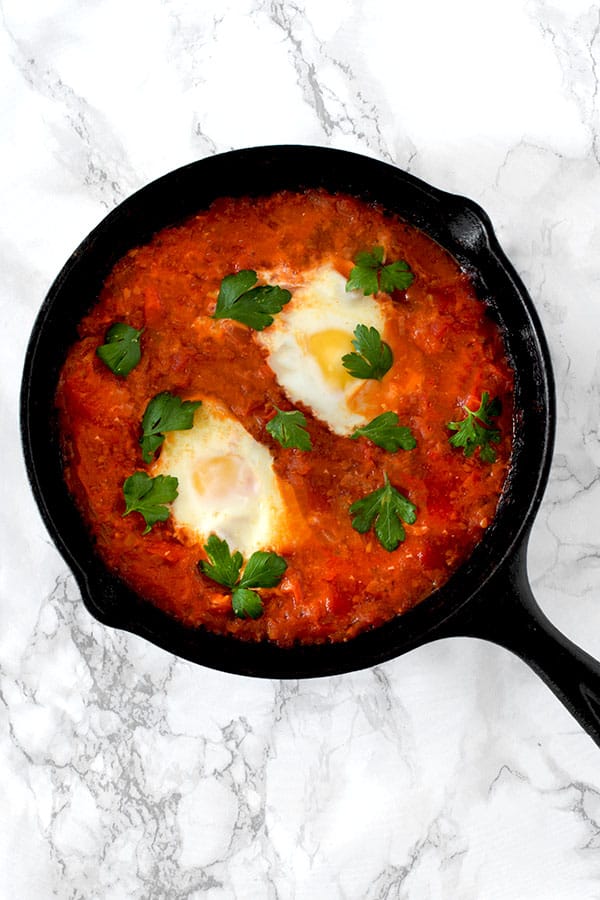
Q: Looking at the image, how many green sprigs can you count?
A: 11